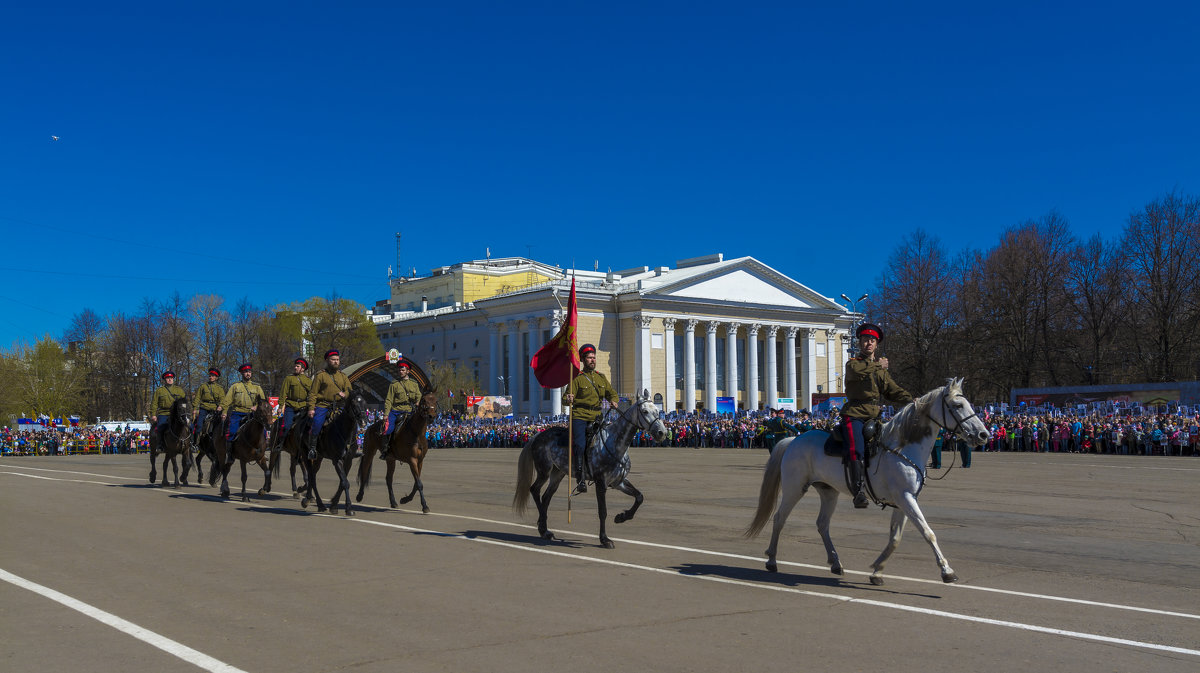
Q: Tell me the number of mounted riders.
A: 8